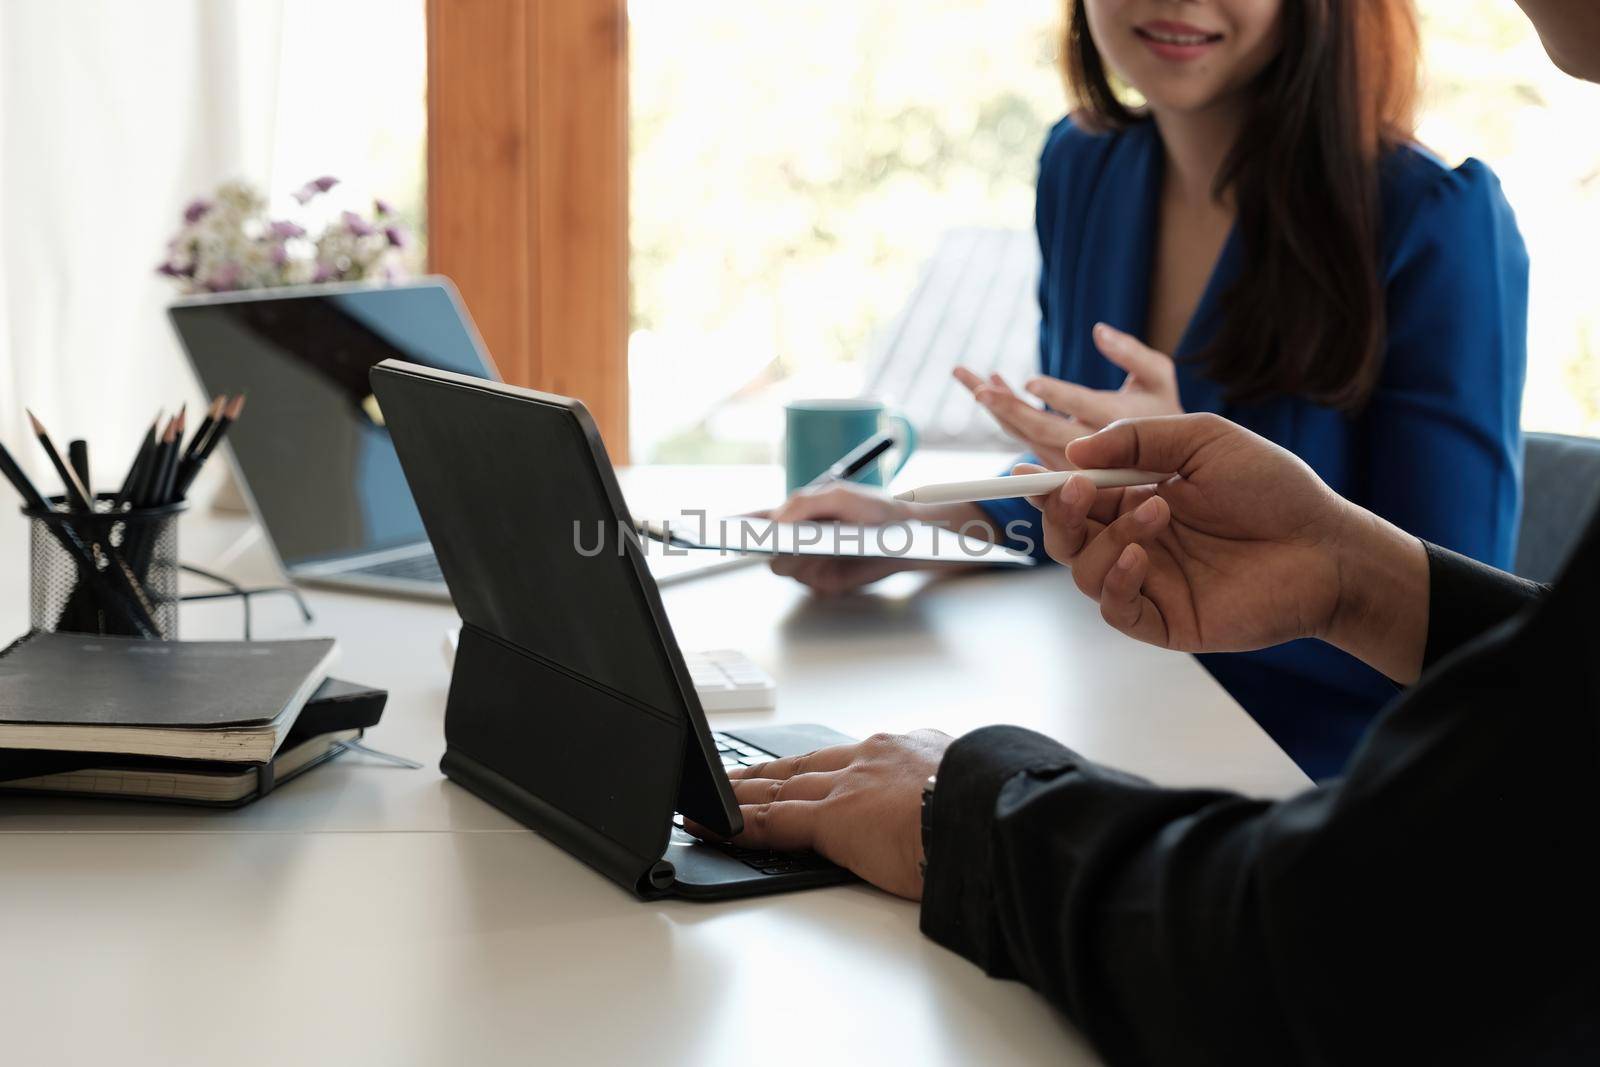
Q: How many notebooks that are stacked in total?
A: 3